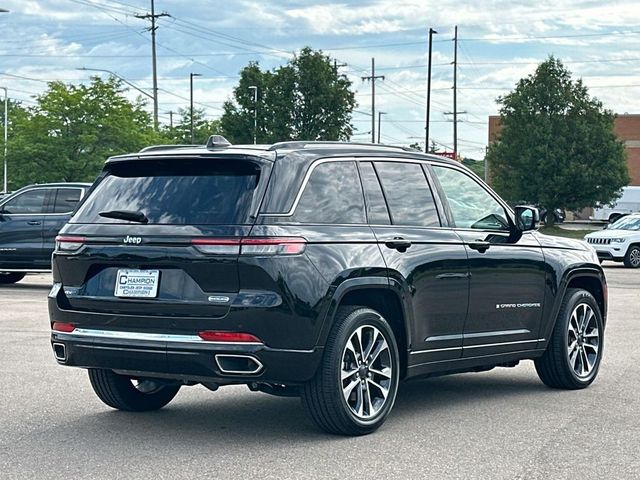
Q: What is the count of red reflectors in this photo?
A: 2